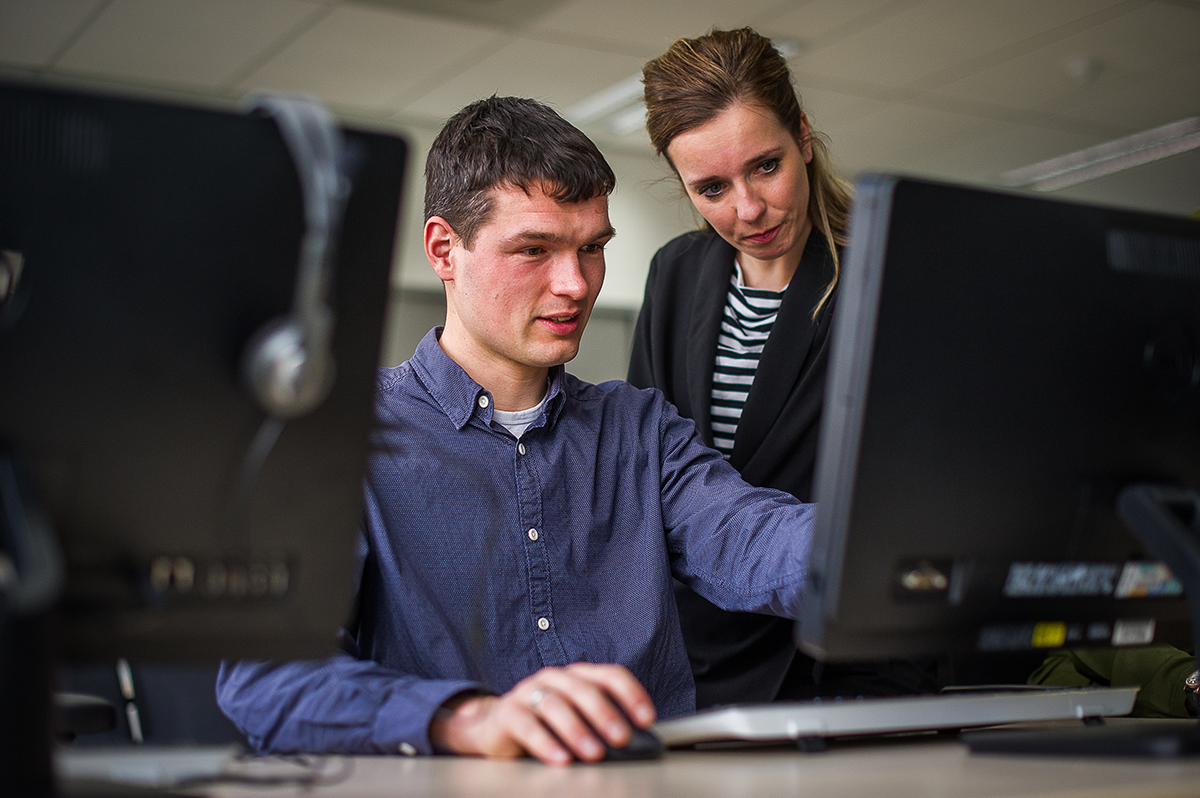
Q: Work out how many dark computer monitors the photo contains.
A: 2